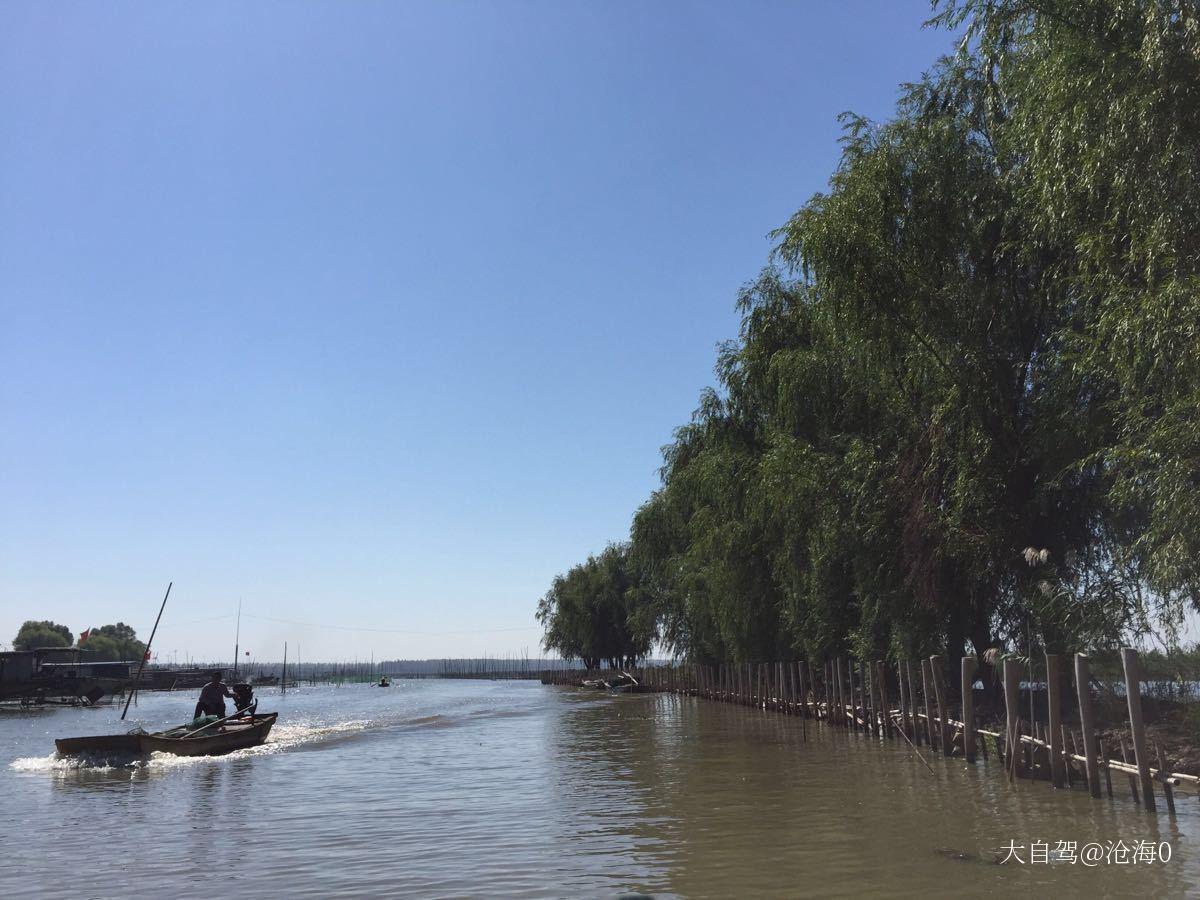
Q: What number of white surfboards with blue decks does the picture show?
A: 0